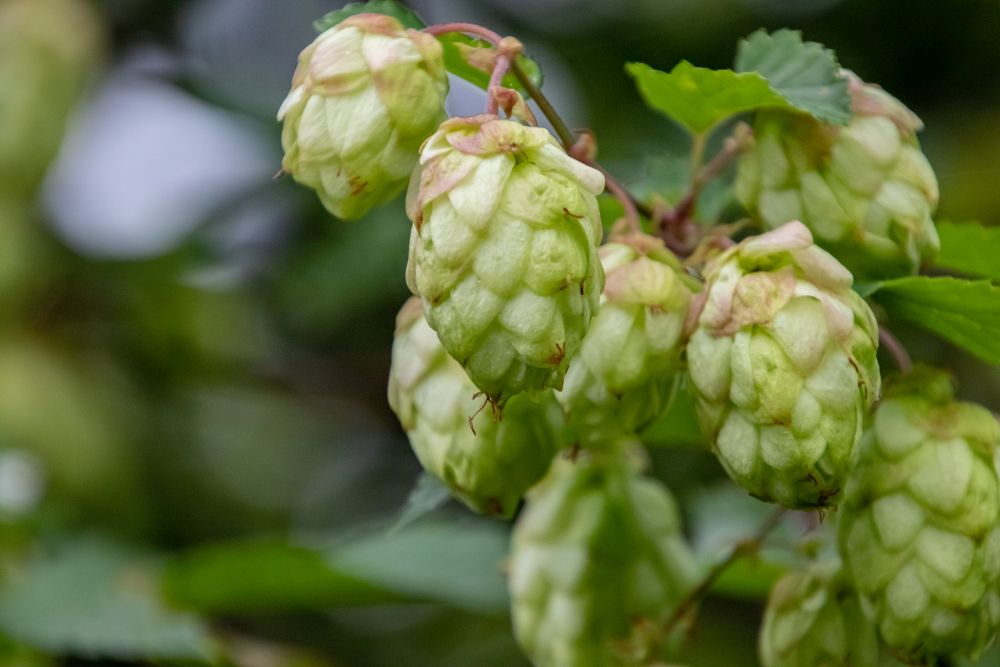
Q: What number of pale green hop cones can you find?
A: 9